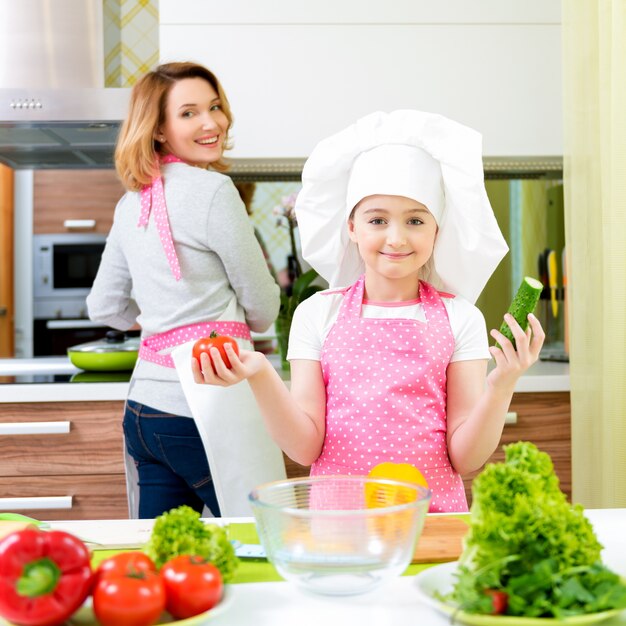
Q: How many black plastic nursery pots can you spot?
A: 0